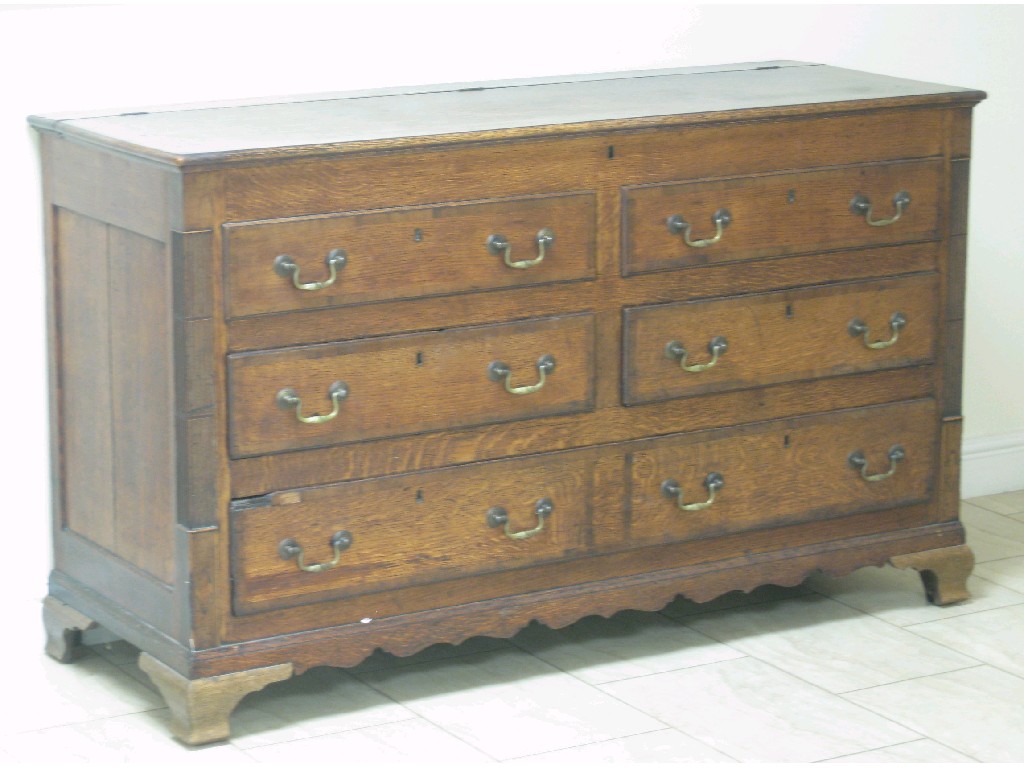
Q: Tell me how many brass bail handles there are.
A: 12